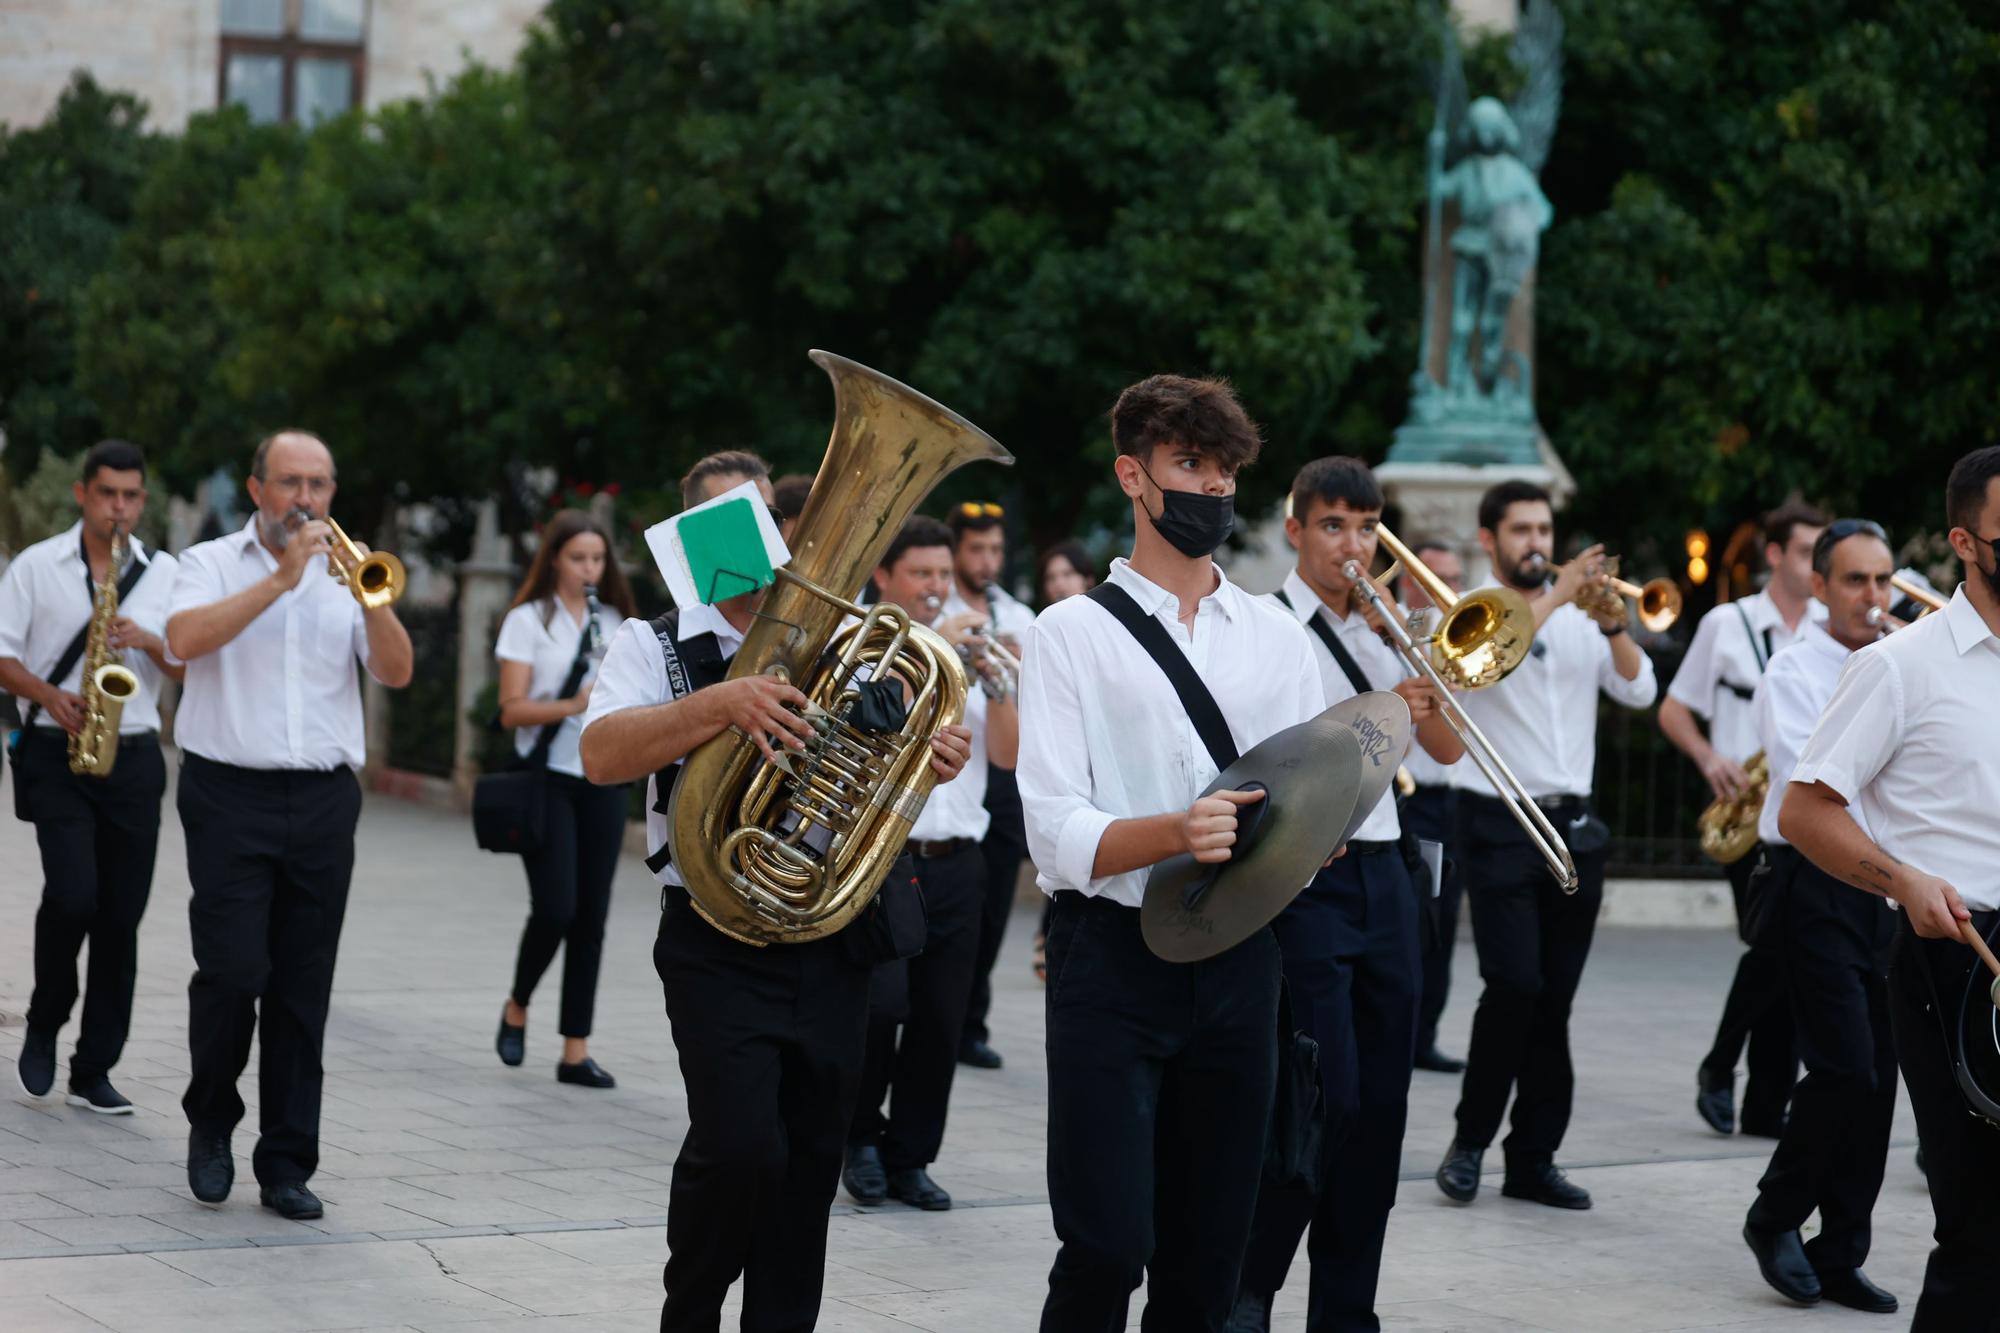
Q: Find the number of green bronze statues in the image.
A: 1